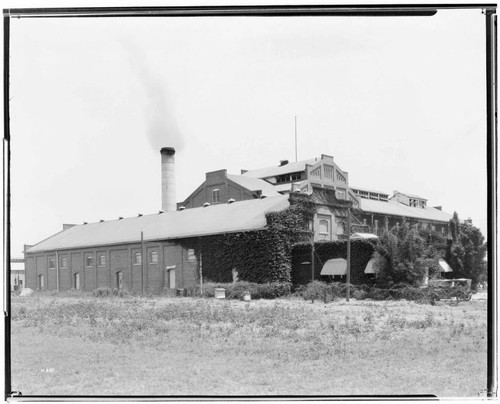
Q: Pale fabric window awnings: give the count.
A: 3